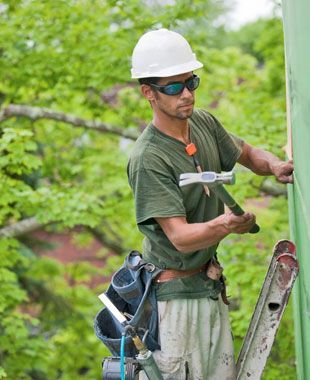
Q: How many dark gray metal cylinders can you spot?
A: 1